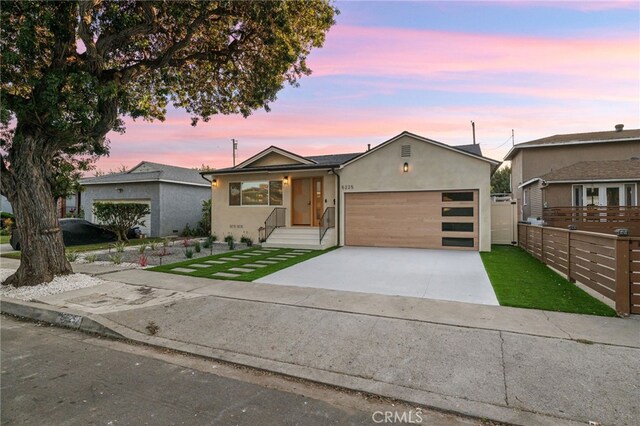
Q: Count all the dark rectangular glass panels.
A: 4